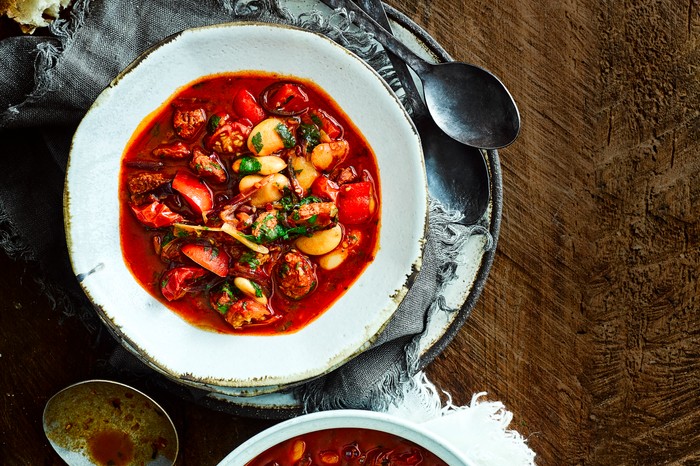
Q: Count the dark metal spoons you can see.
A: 2